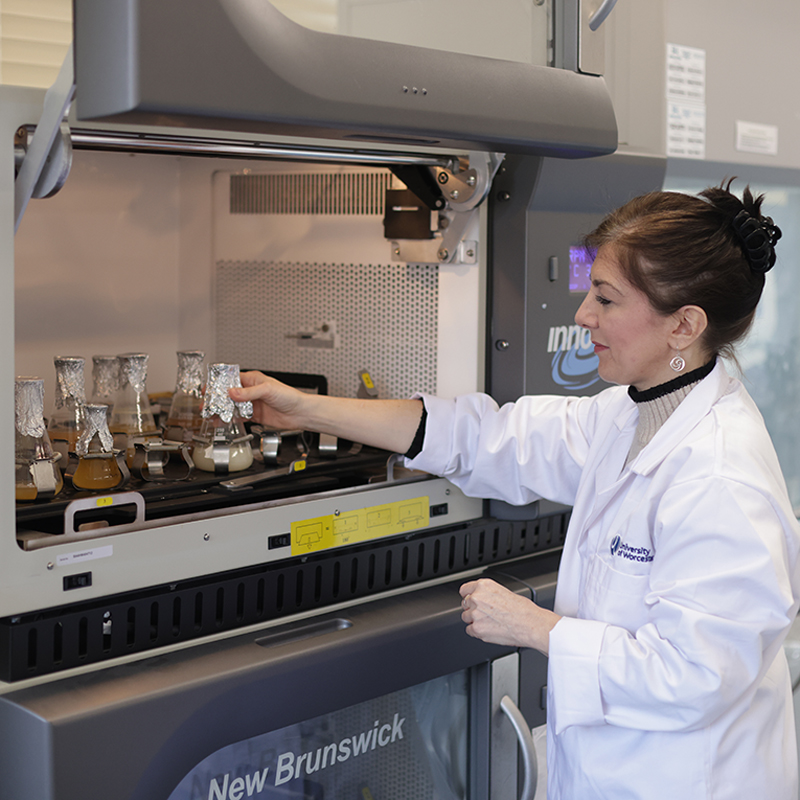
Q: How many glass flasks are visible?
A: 7